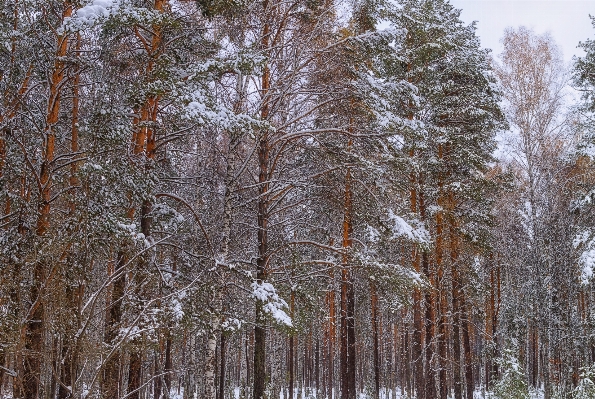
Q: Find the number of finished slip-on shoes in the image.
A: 0